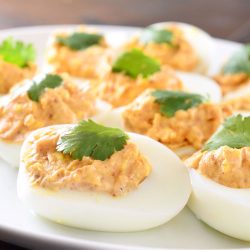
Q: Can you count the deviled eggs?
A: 9